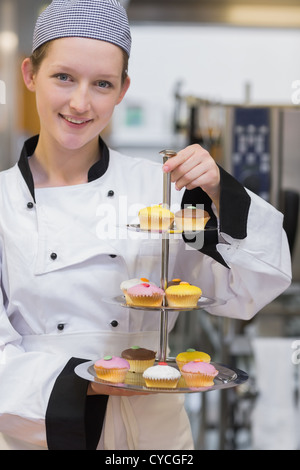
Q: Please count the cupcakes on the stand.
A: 11